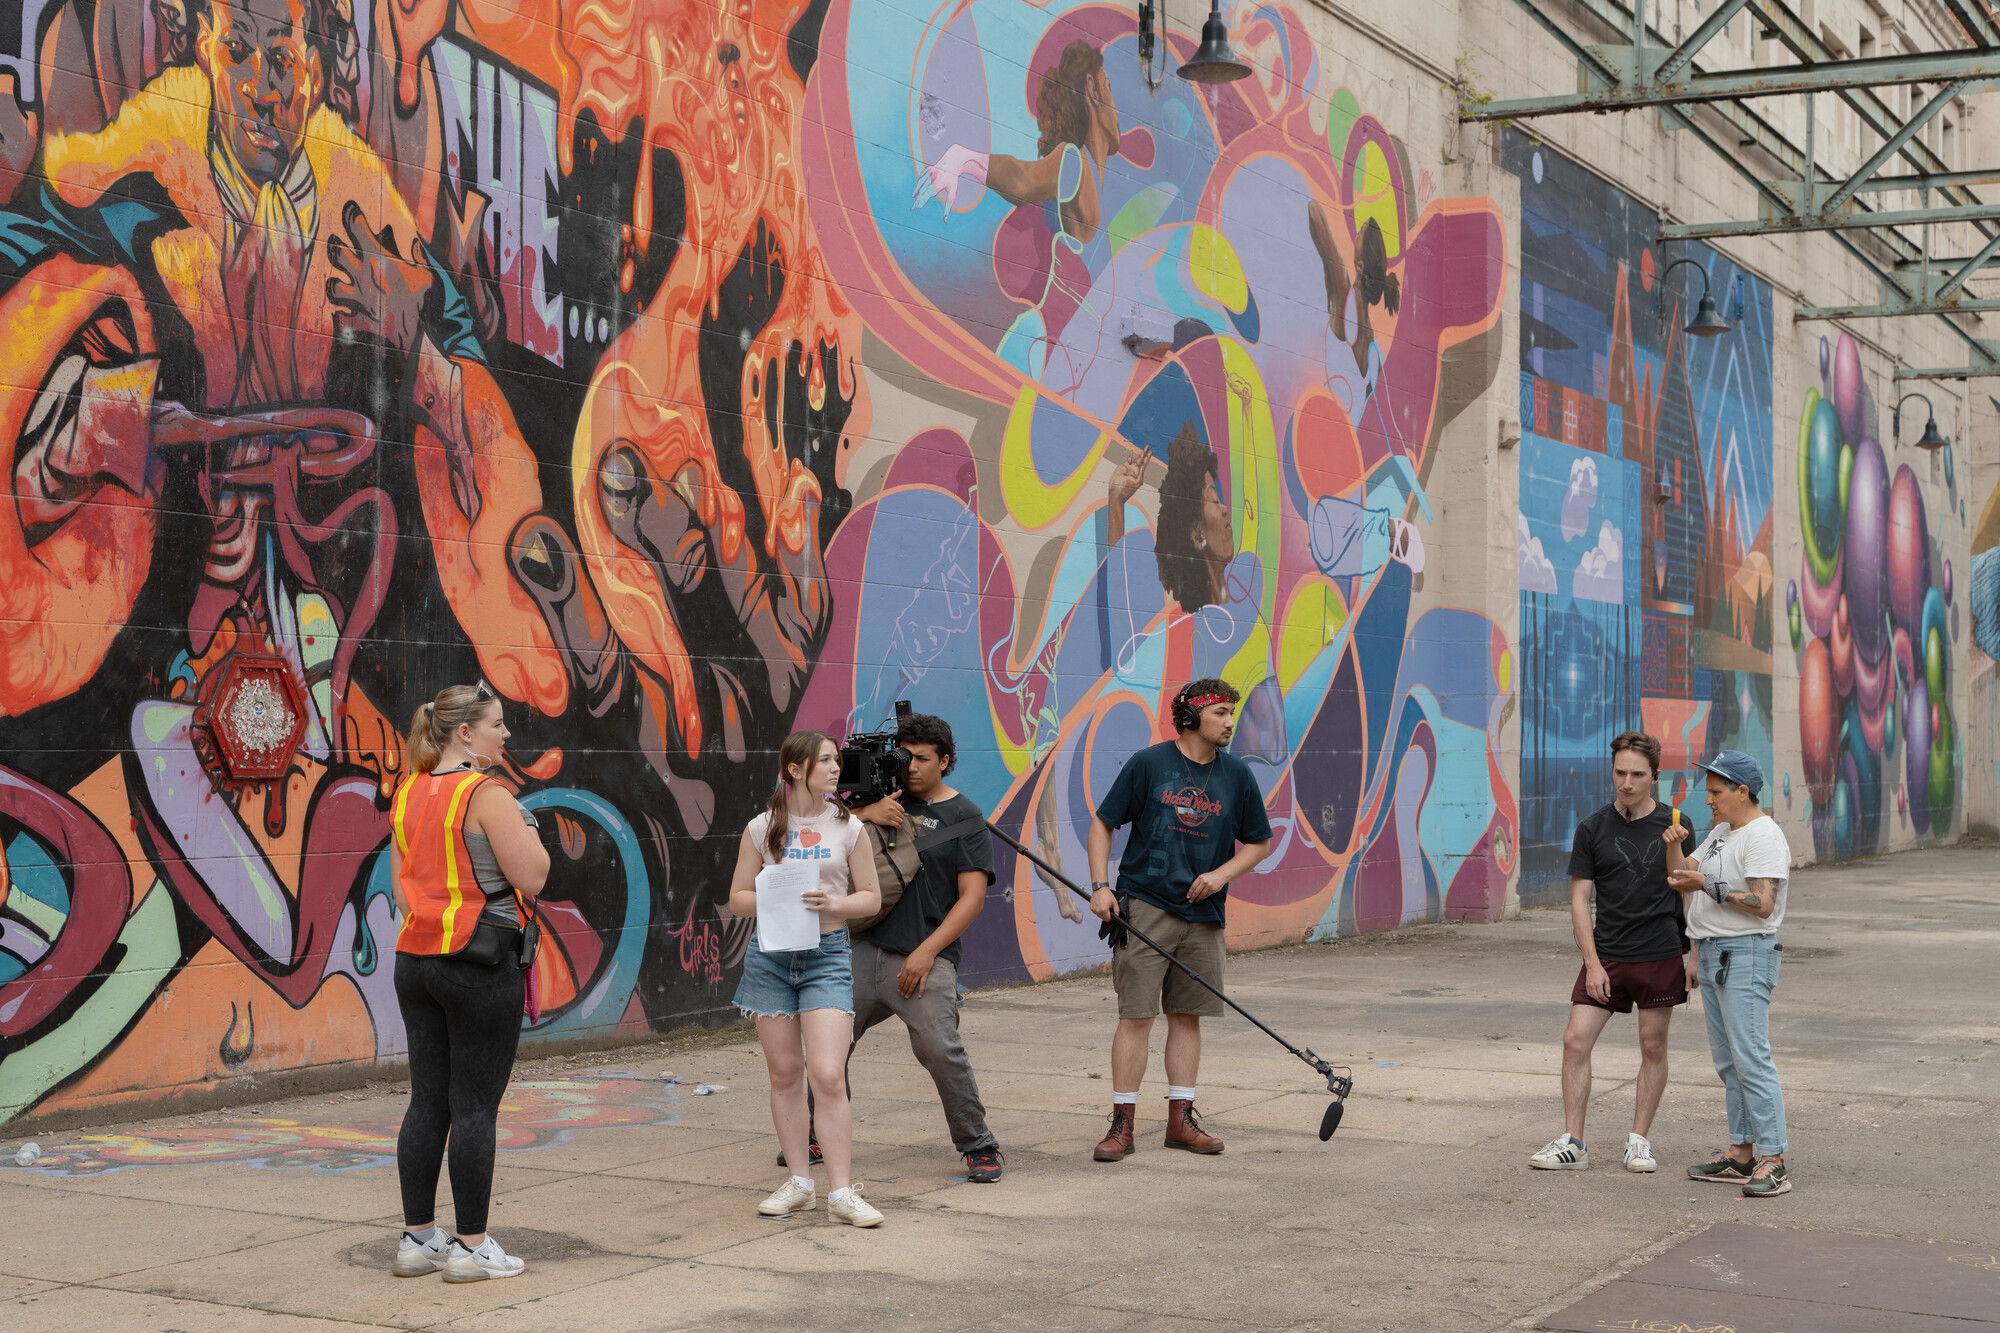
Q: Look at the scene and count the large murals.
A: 4